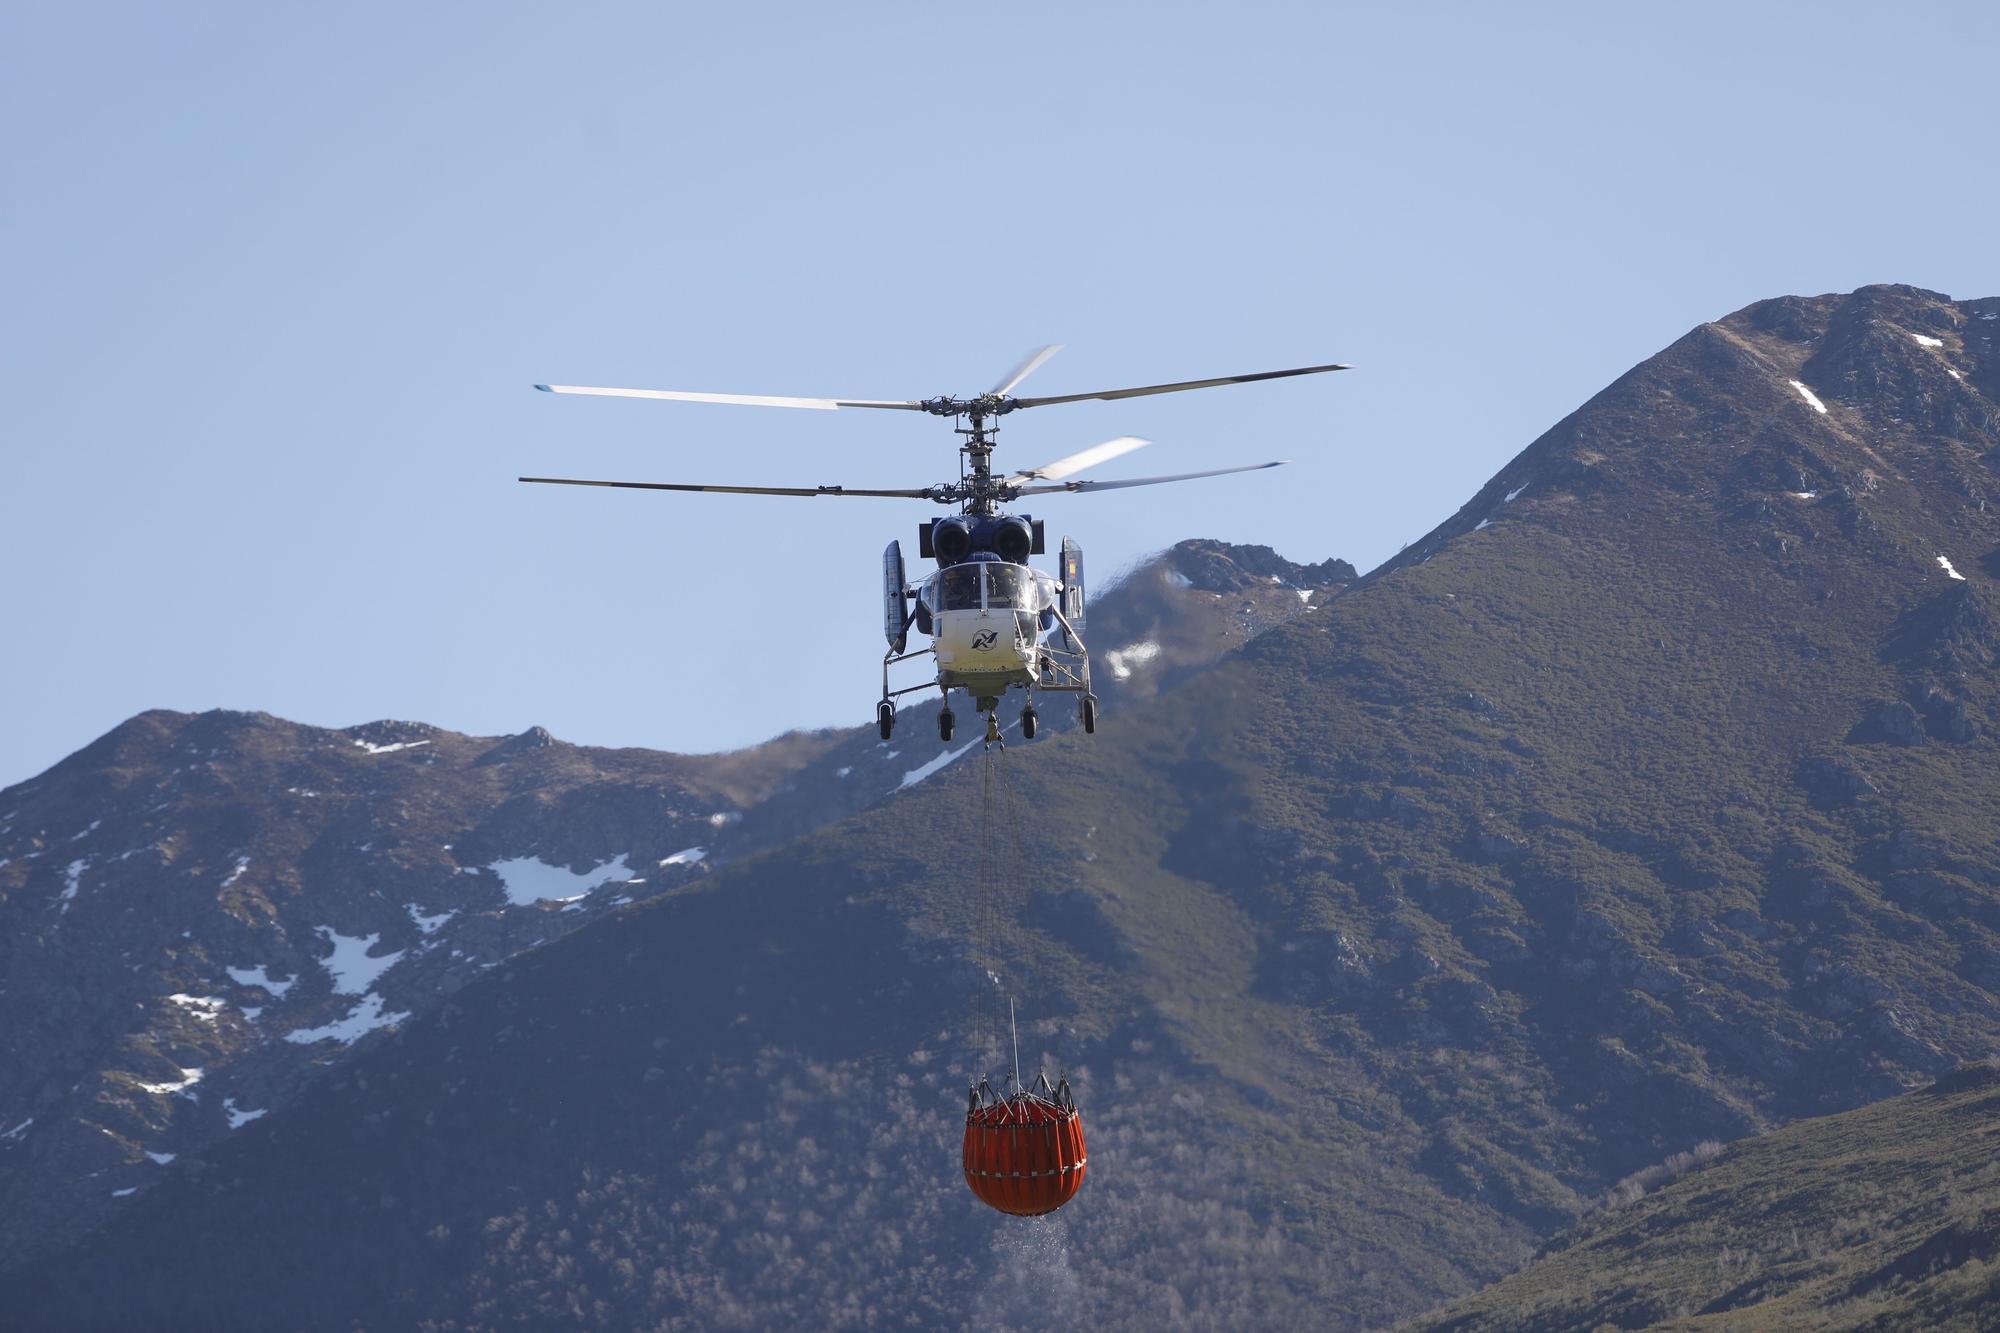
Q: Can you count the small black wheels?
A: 4